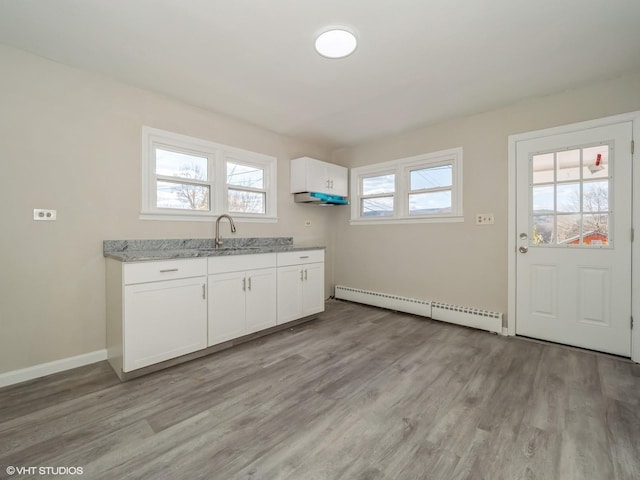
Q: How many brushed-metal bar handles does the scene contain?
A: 9